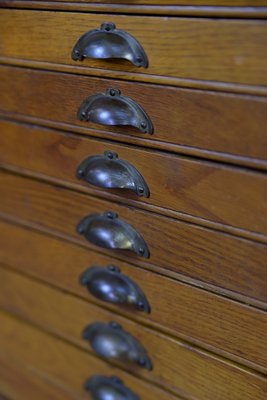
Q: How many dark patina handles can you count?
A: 7